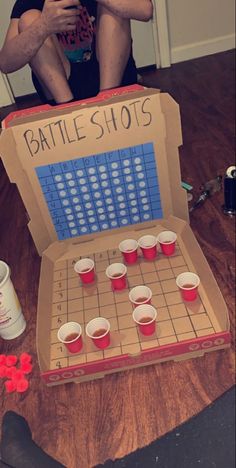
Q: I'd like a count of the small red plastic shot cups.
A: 10